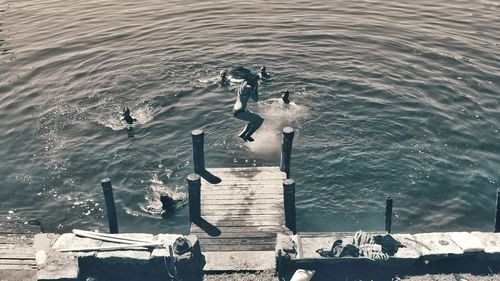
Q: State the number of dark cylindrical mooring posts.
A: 7